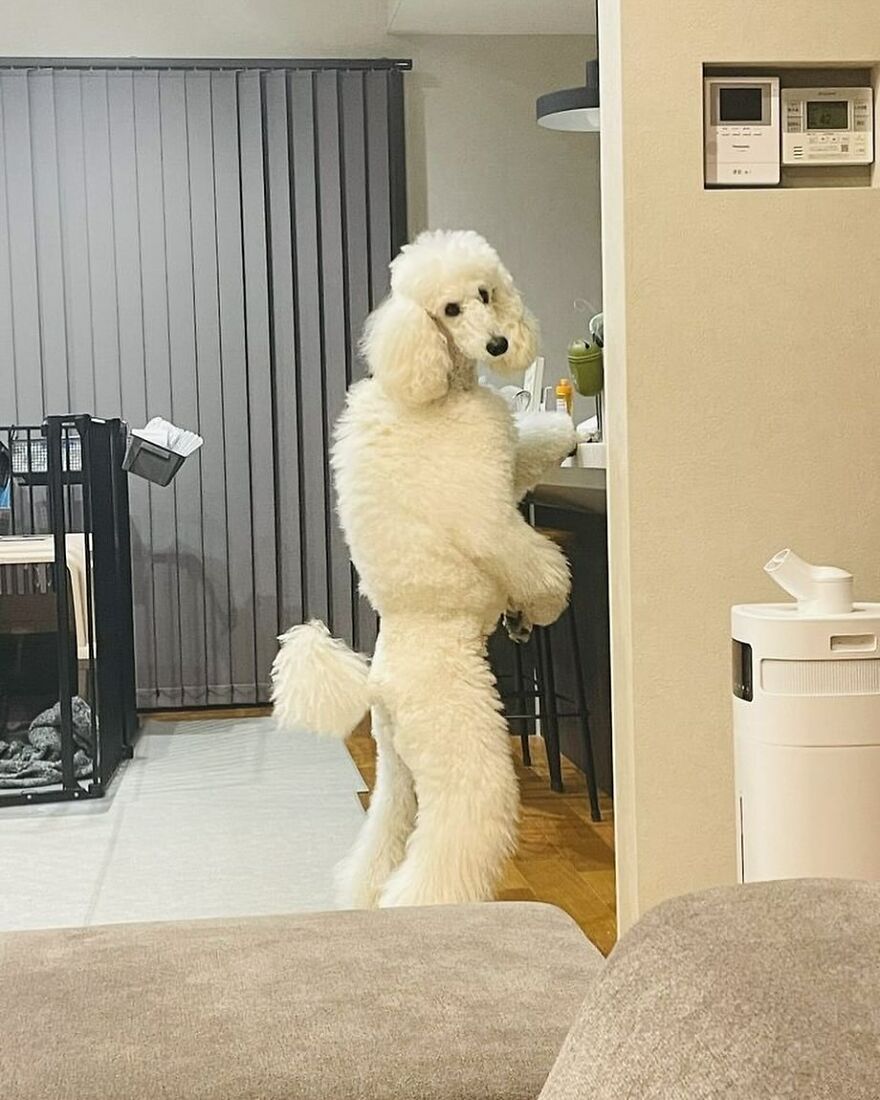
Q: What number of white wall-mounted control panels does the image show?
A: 2